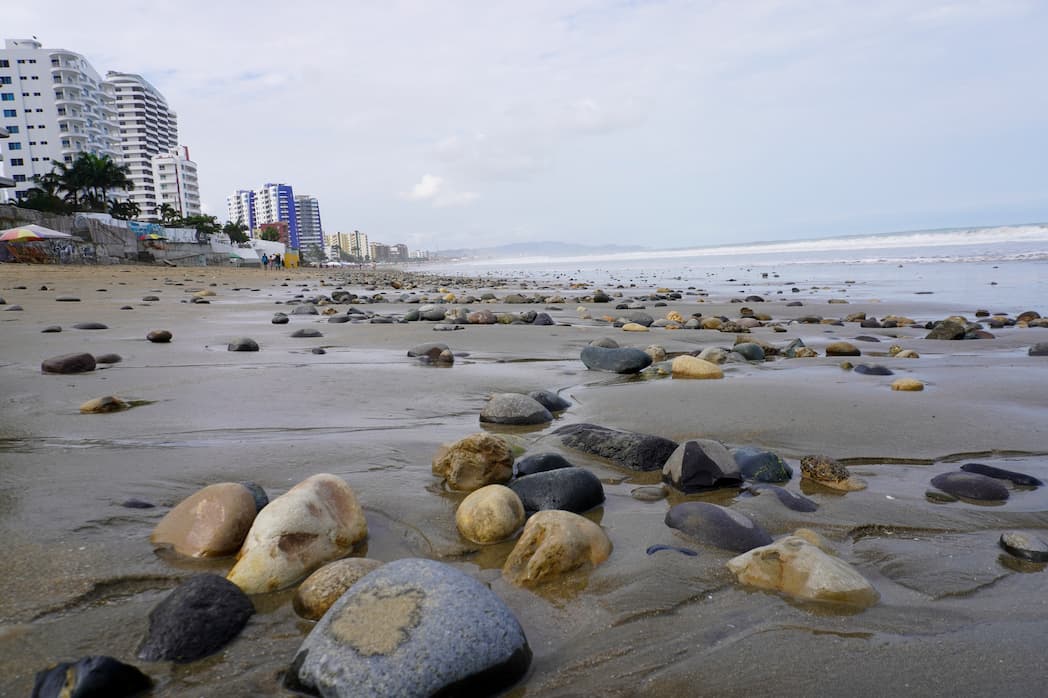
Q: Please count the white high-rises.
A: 3